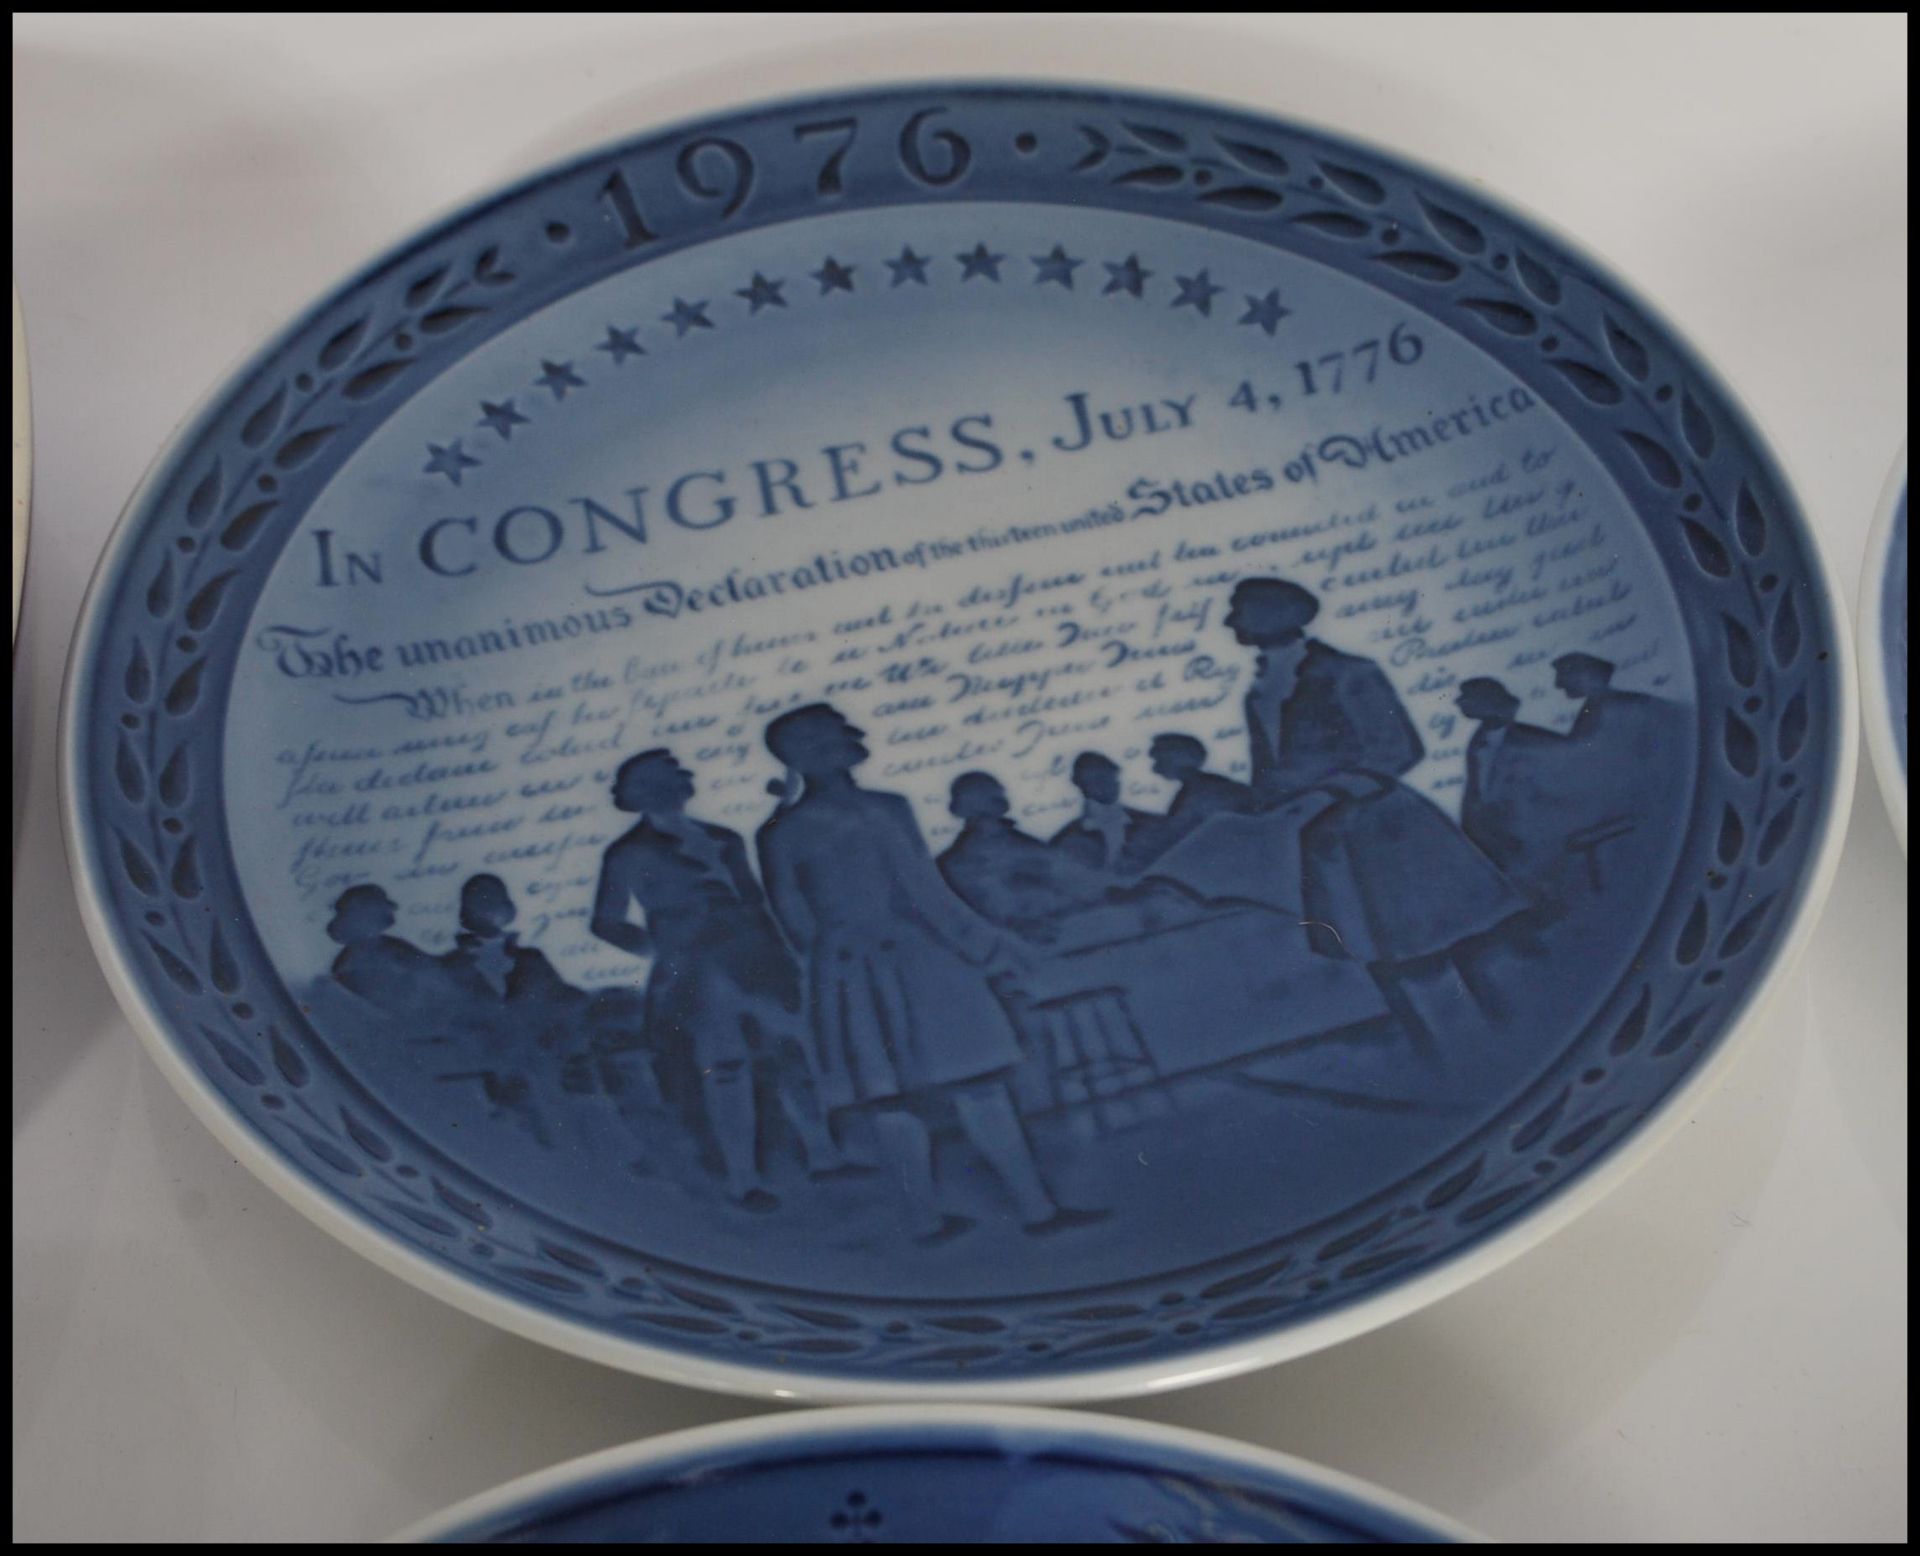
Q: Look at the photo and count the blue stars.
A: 13